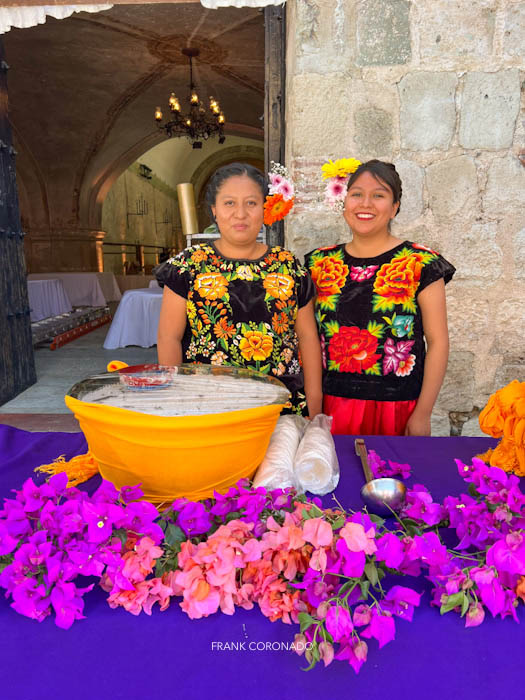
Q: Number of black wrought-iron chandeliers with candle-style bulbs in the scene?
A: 1